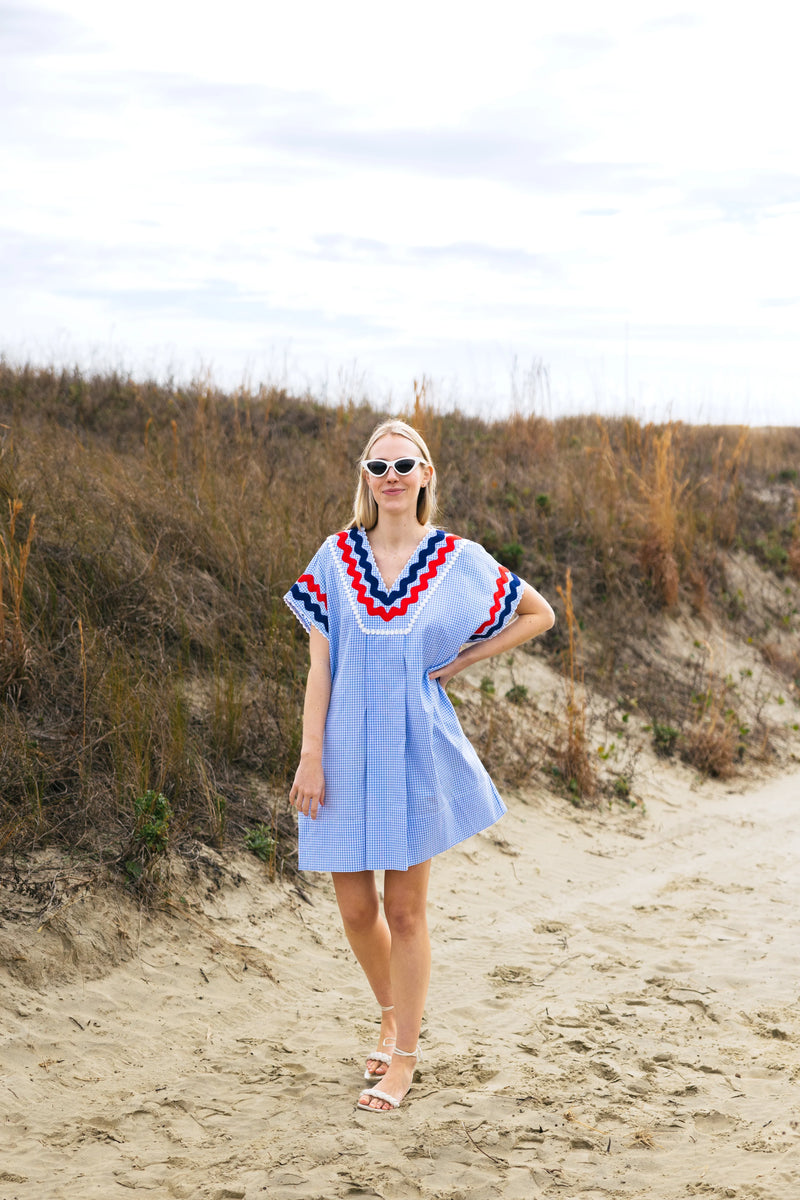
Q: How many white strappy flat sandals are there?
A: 2